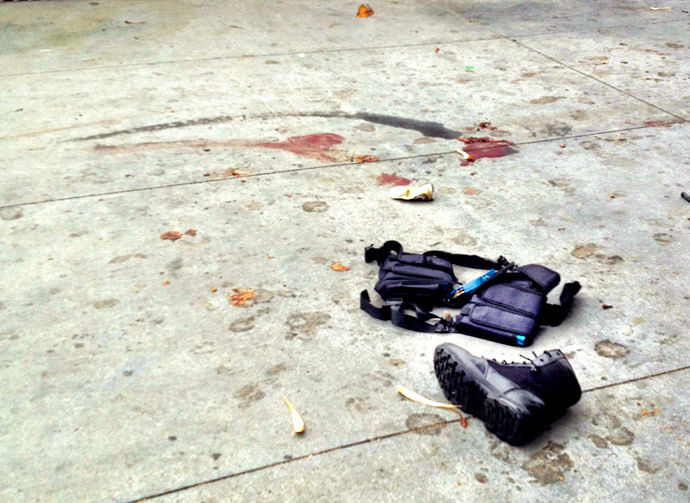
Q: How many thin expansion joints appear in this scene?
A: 4